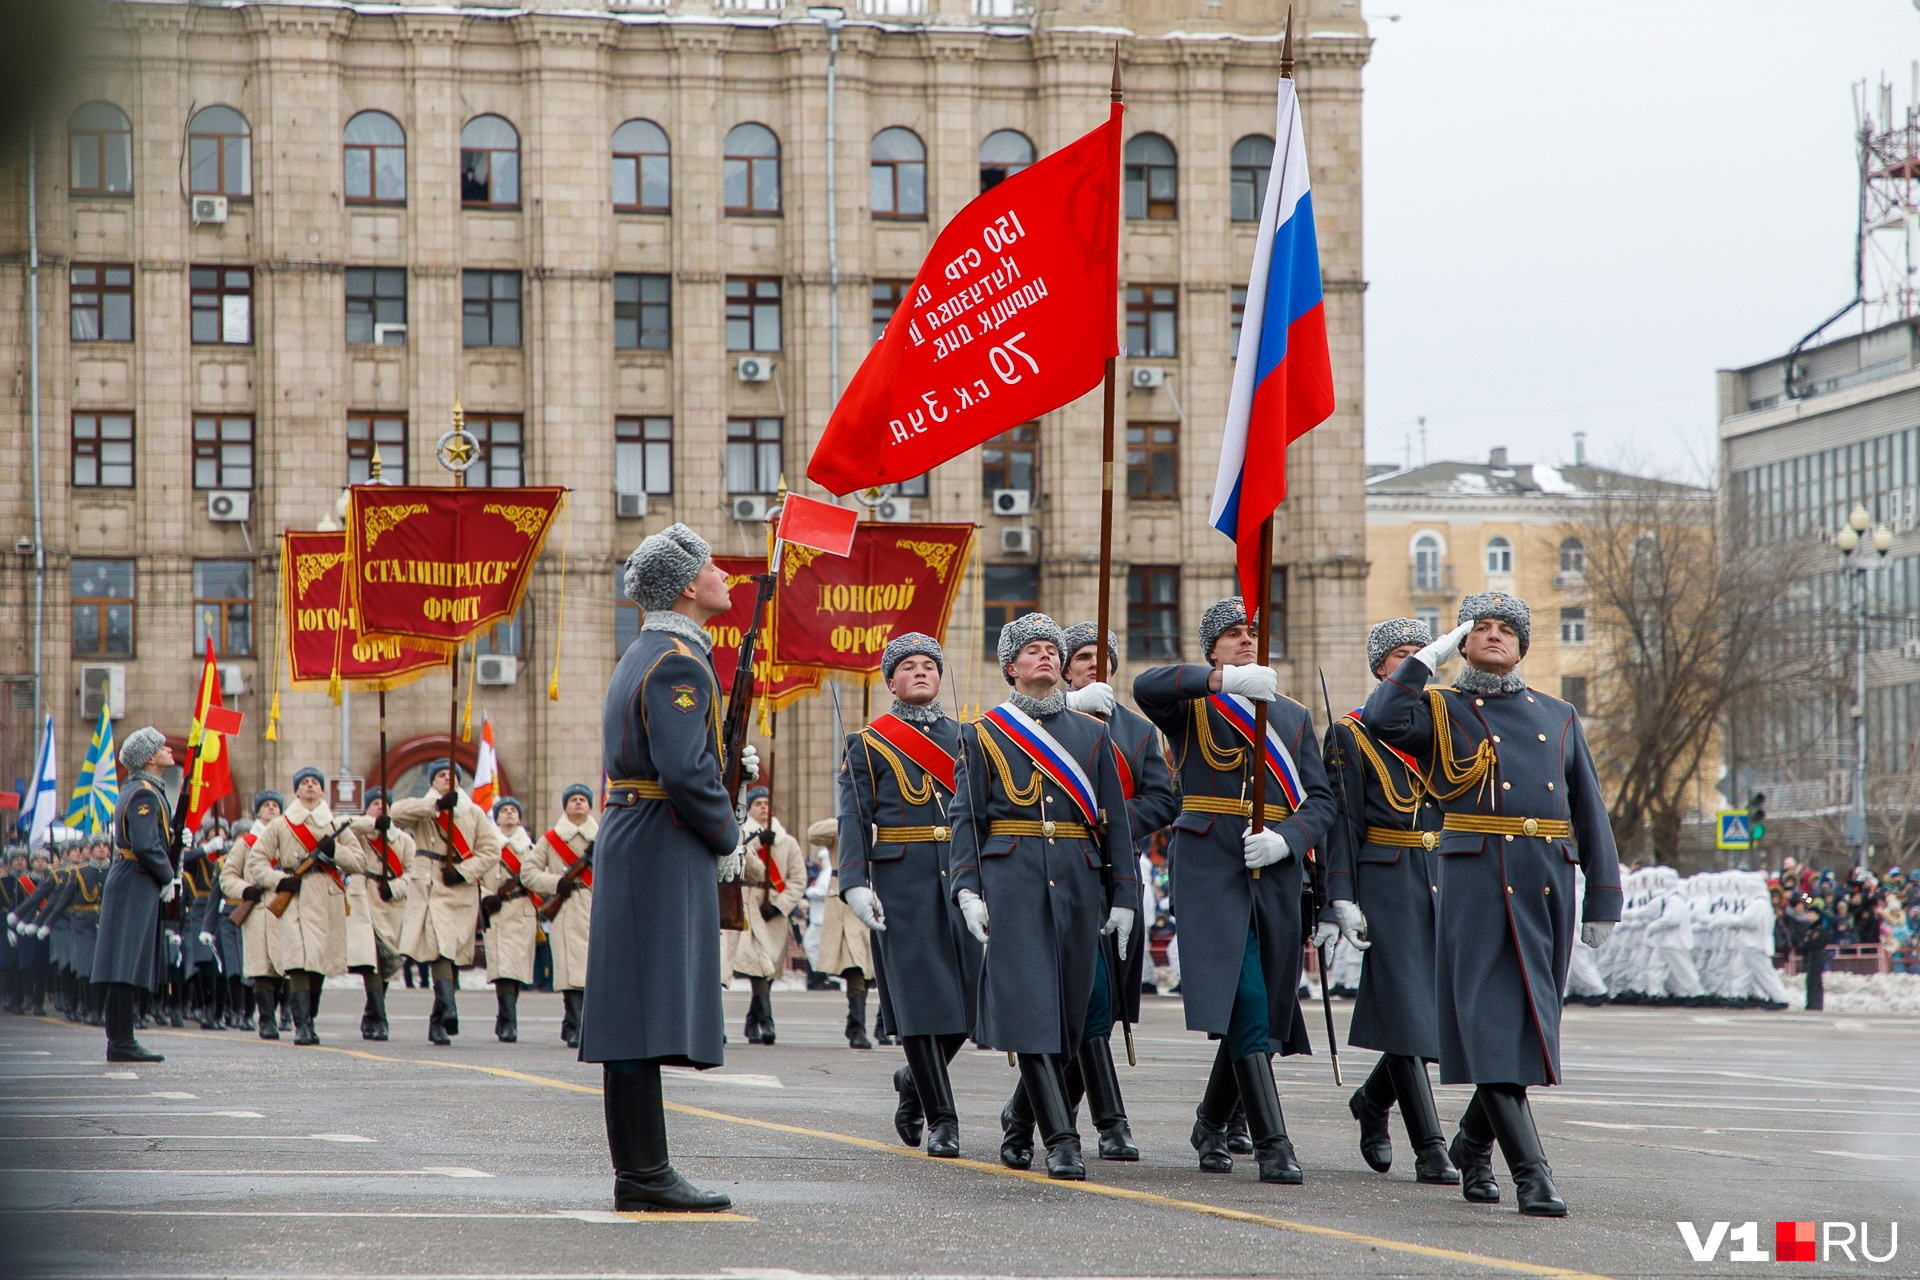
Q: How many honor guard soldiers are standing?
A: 2